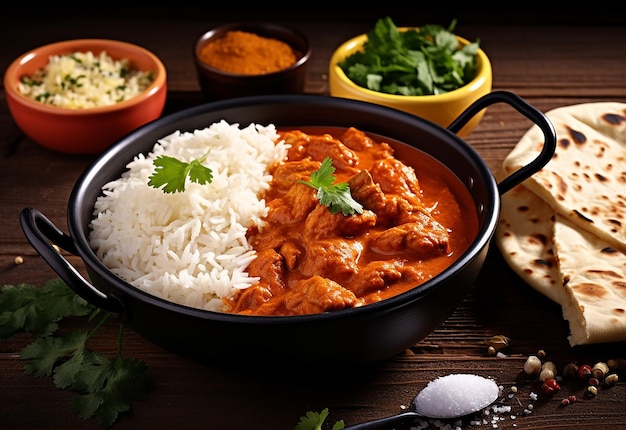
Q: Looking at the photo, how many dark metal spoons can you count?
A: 1